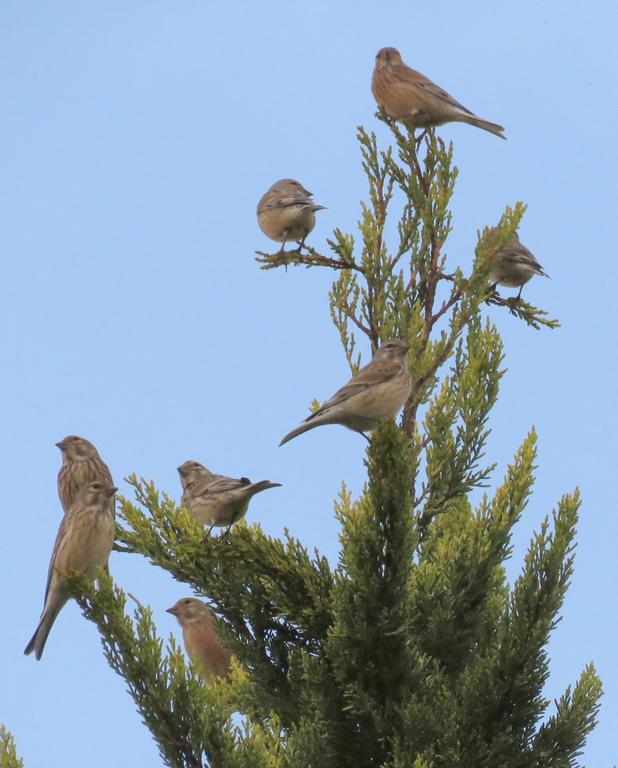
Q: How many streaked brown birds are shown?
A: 8